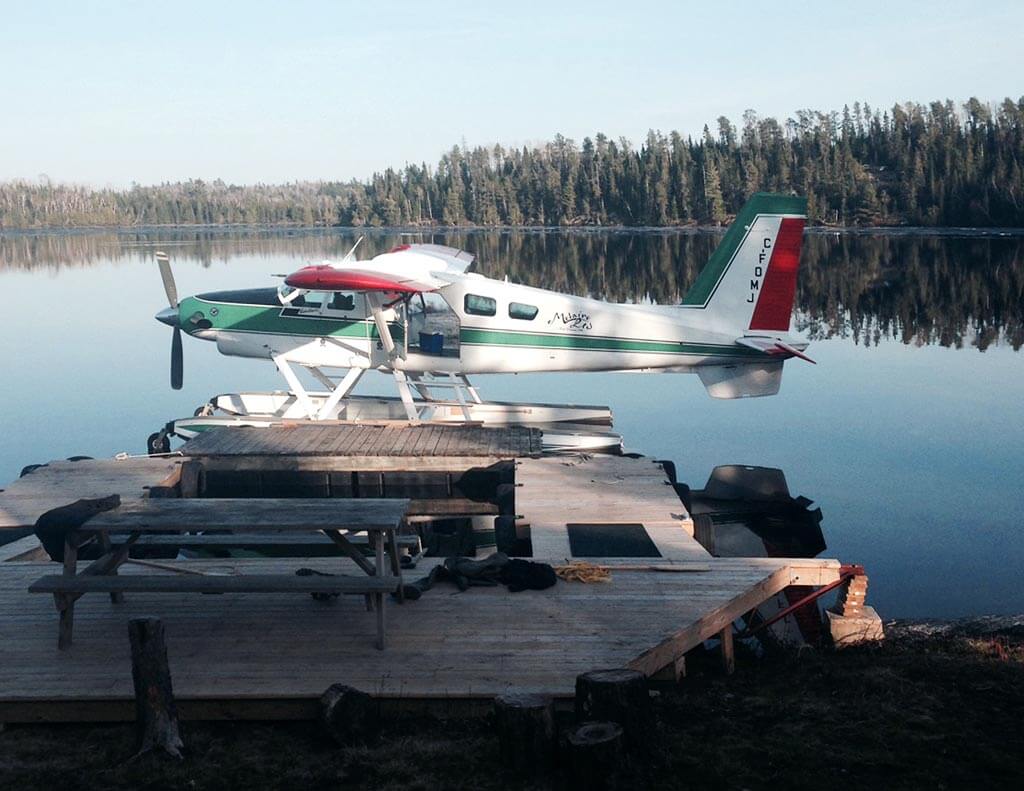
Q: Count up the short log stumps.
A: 4